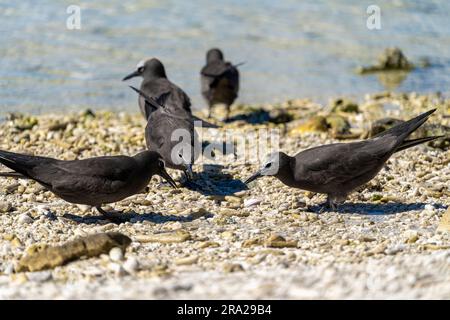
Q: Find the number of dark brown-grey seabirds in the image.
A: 5